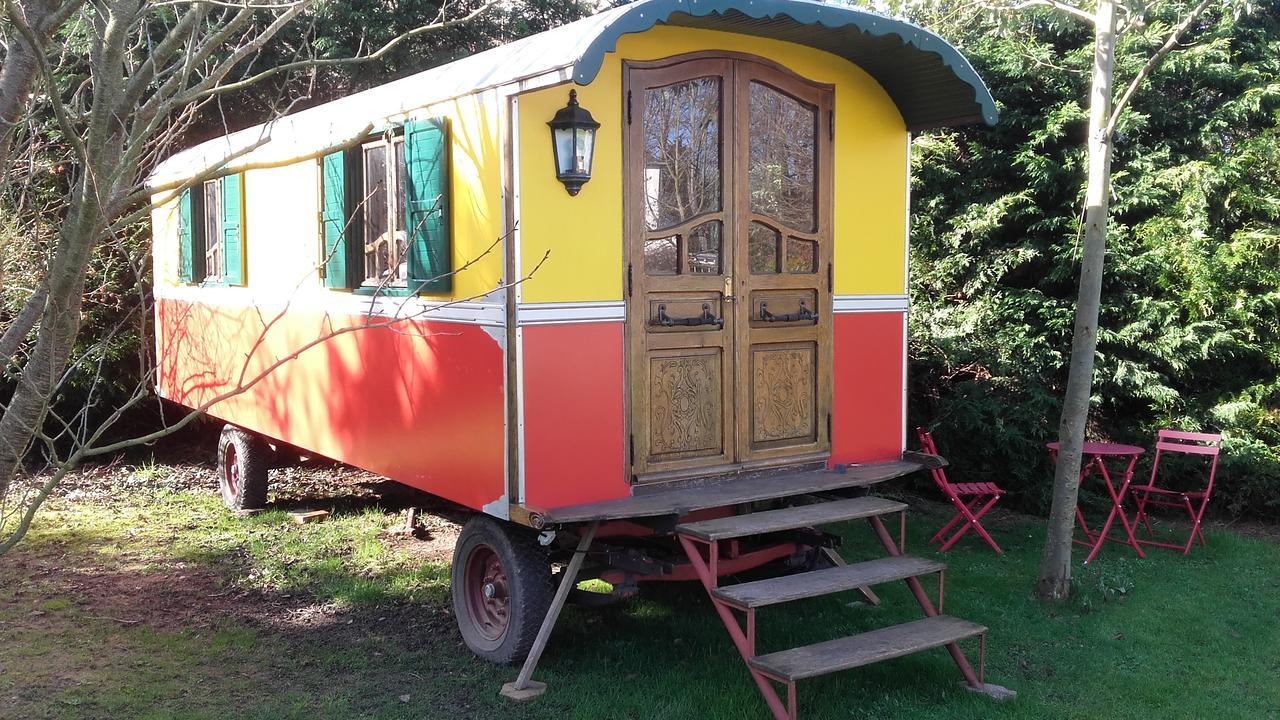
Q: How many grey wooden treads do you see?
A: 3